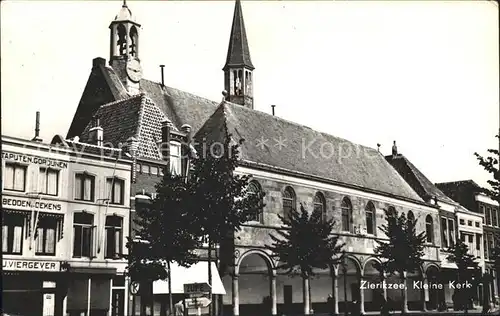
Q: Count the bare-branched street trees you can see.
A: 0